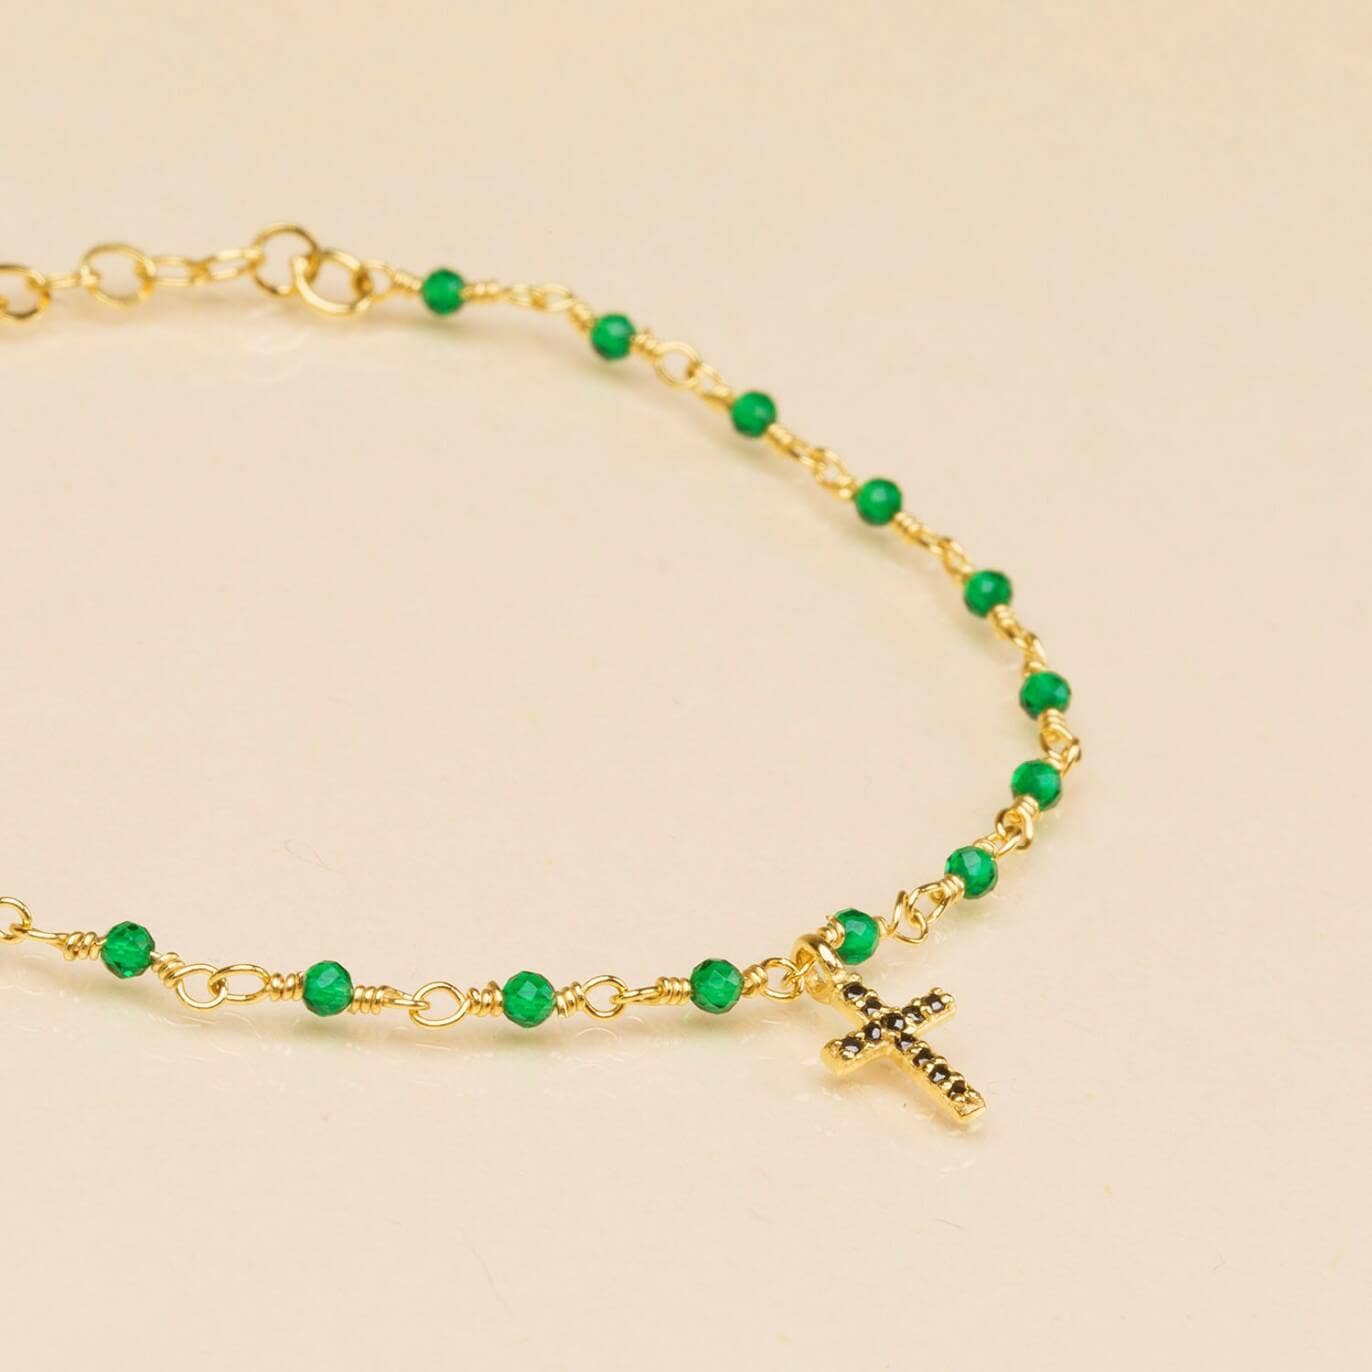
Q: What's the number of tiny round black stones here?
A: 11